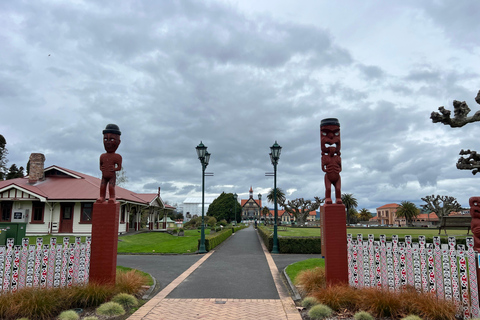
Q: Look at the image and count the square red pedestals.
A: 2